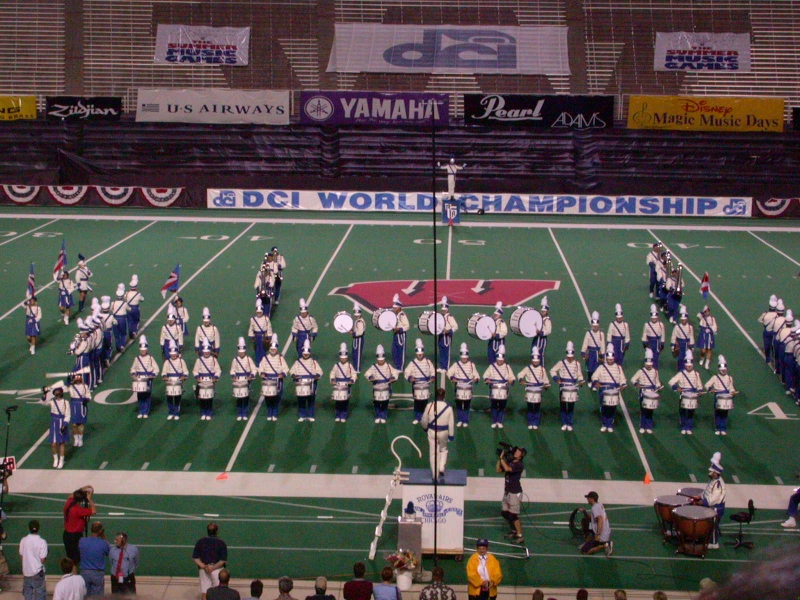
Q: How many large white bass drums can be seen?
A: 5